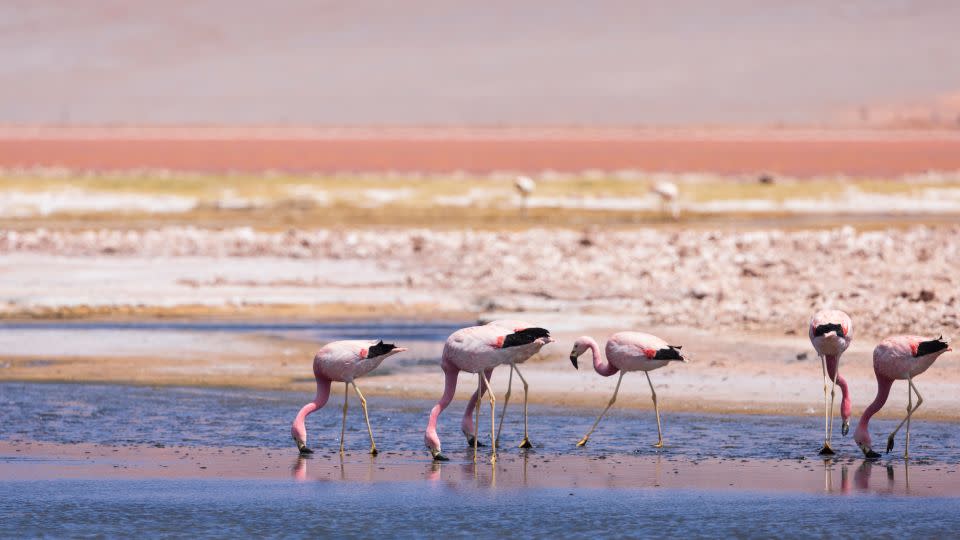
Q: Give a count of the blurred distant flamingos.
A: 2